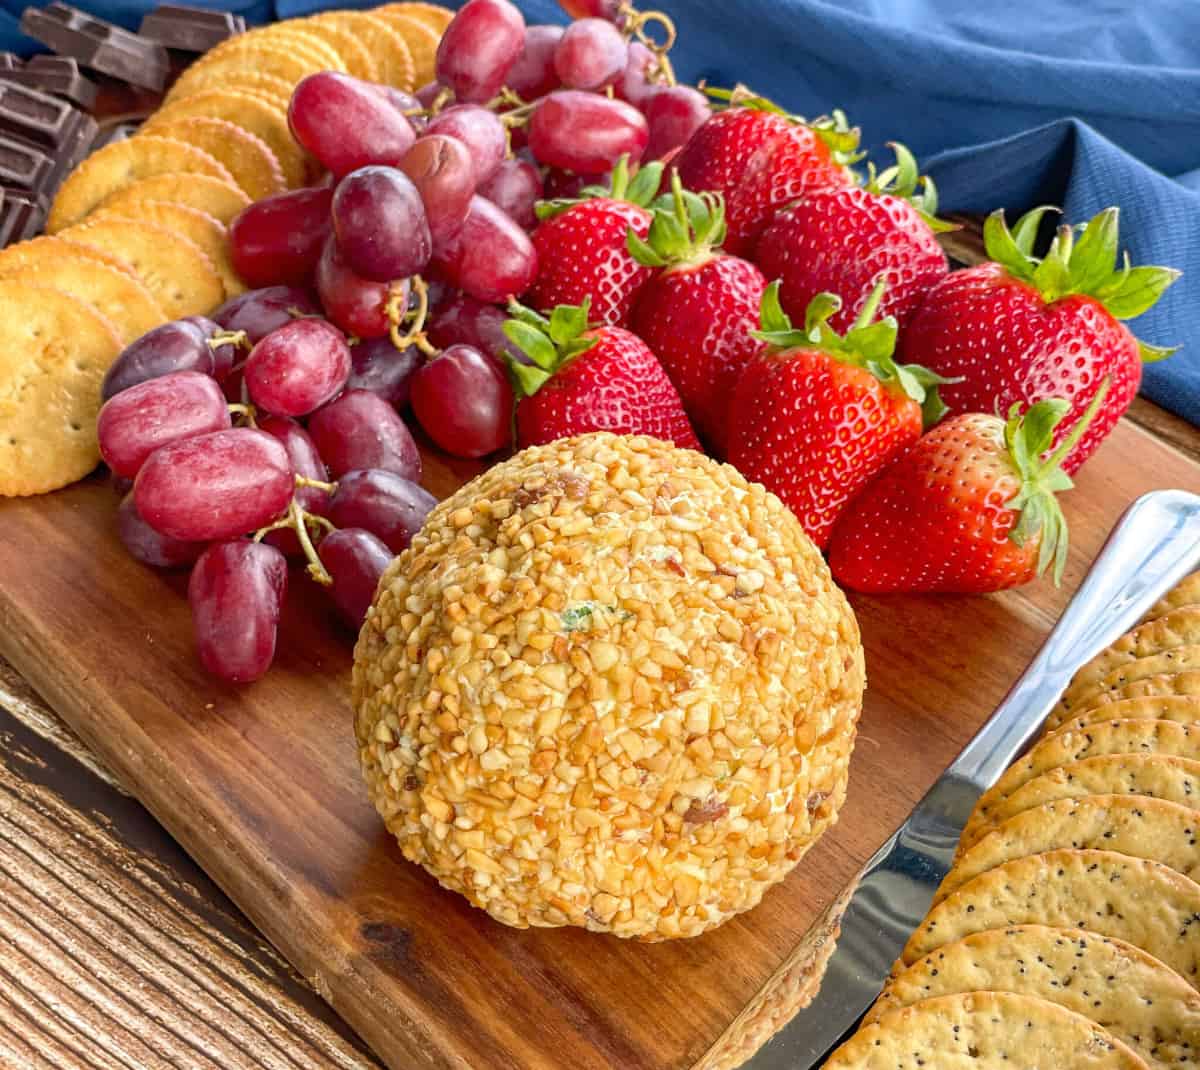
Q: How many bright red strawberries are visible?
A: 8